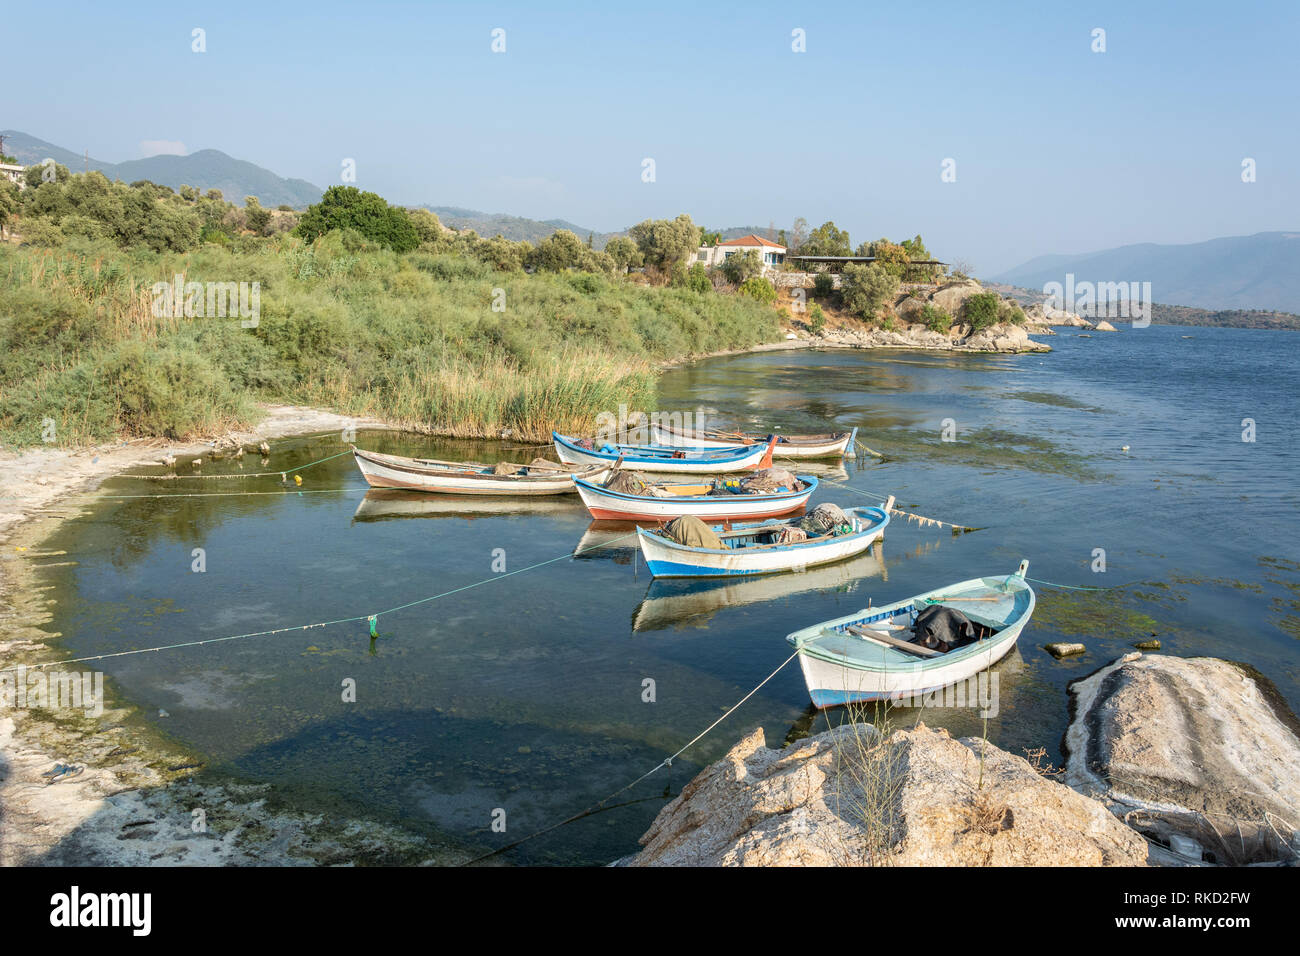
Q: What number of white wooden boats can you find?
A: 6